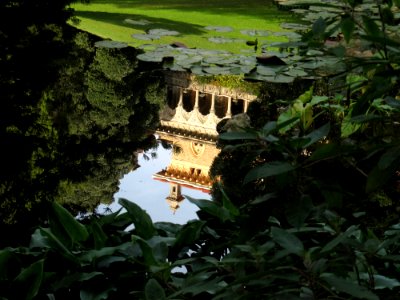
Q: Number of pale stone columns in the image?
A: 5